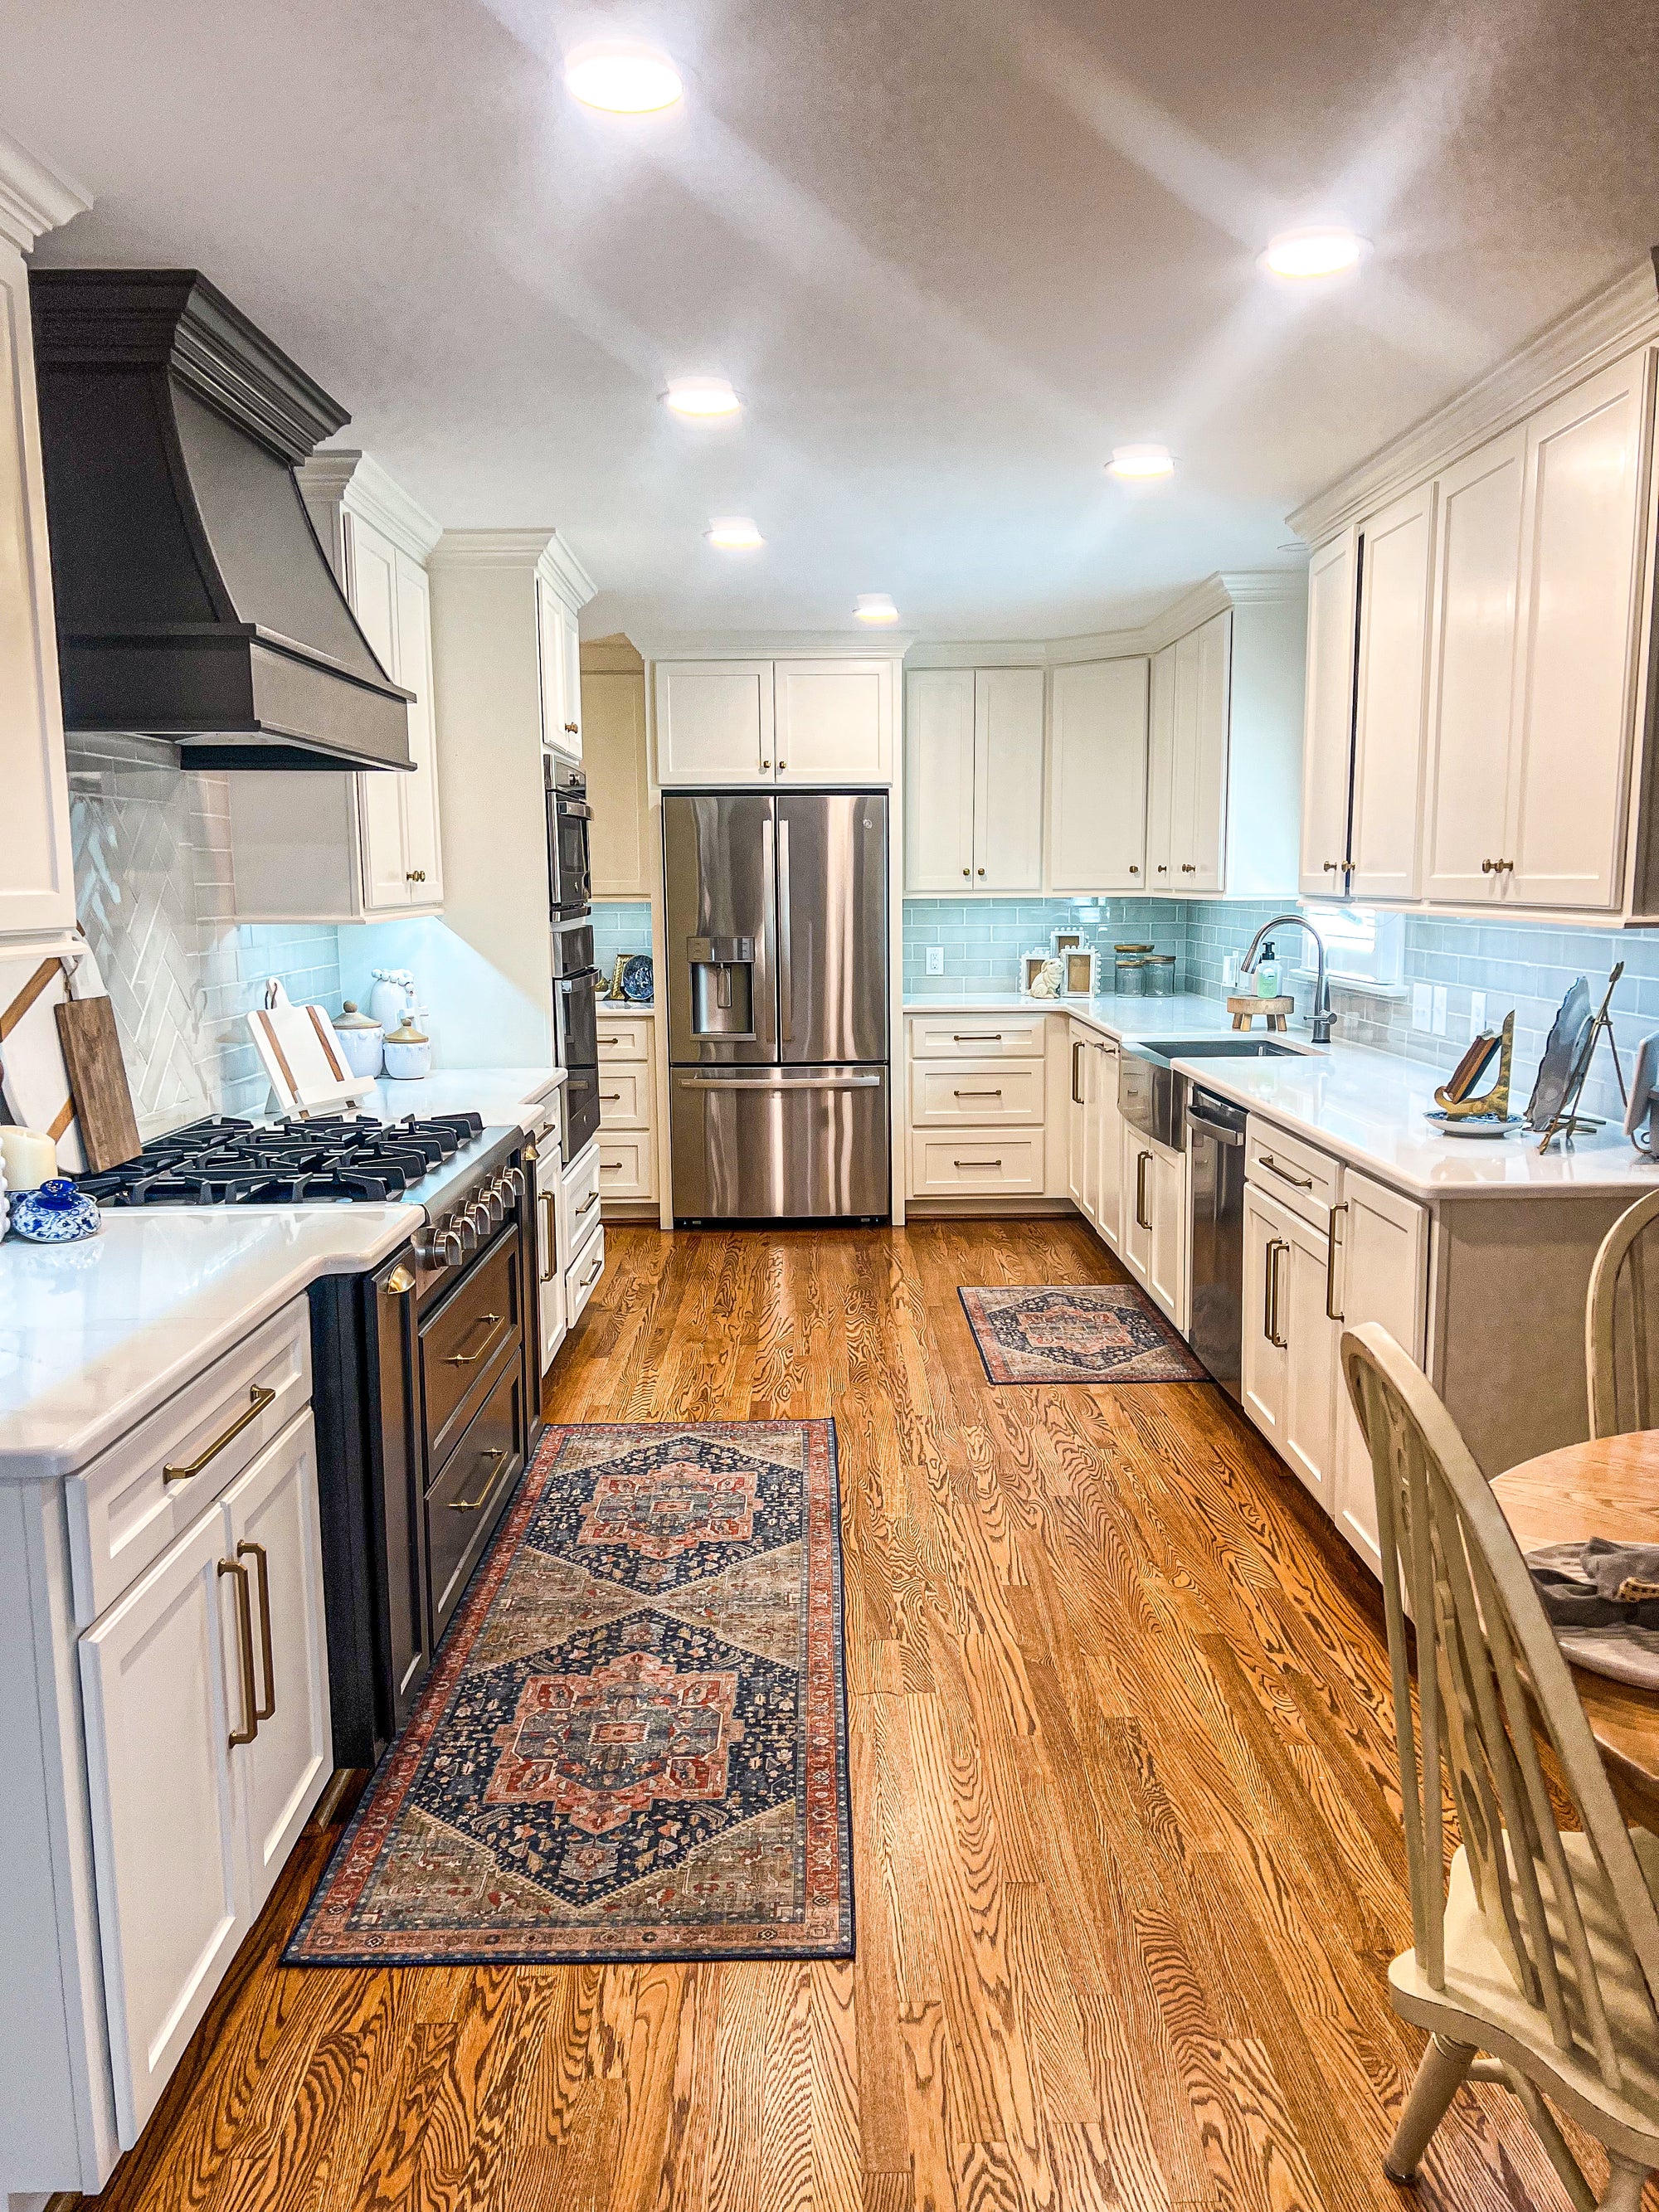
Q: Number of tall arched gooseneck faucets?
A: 1